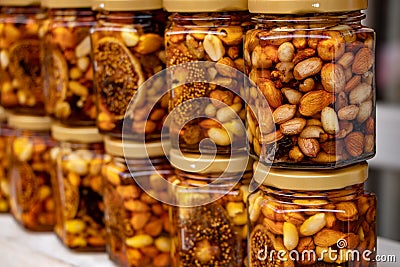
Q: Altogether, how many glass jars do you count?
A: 11